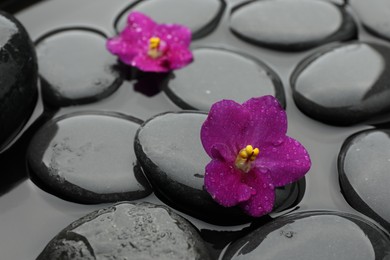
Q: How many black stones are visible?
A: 12